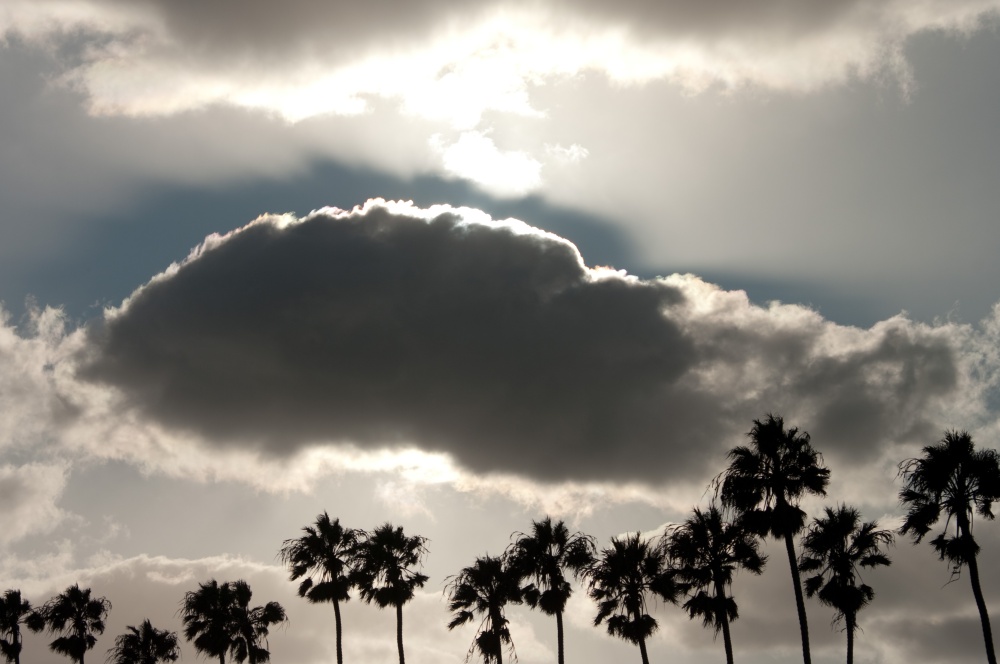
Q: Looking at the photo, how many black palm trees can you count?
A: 14